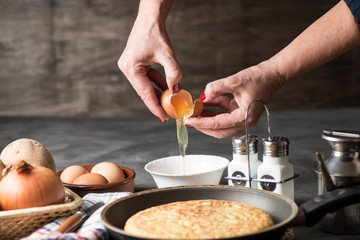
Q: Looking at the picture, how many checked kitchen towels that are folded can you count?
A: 1